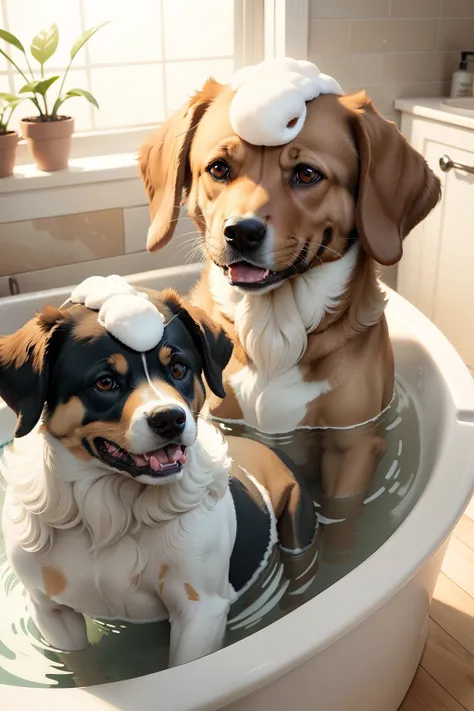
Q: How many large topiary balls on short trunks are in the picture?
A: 0